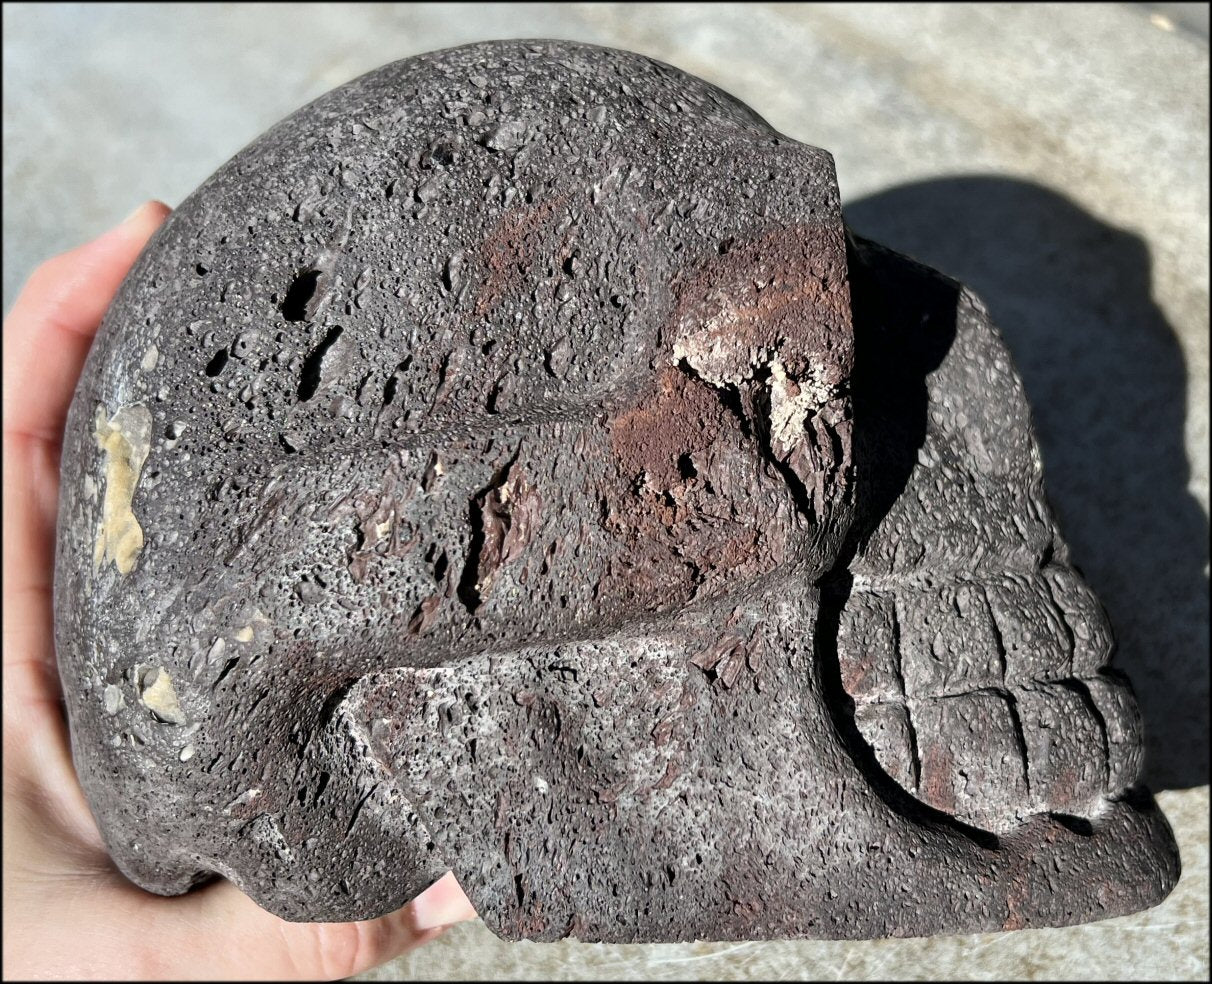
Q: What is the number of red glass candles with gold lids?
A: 0